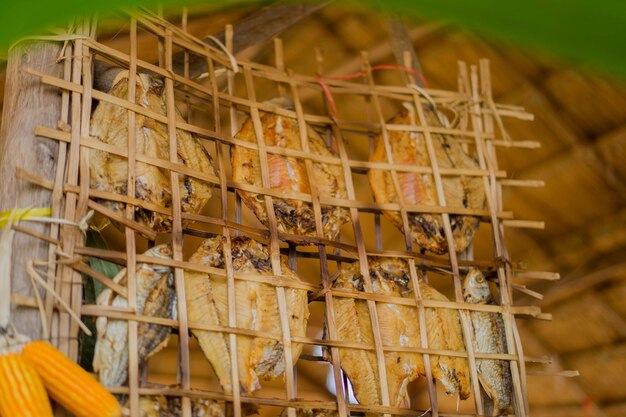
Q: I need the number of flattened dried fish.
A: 5